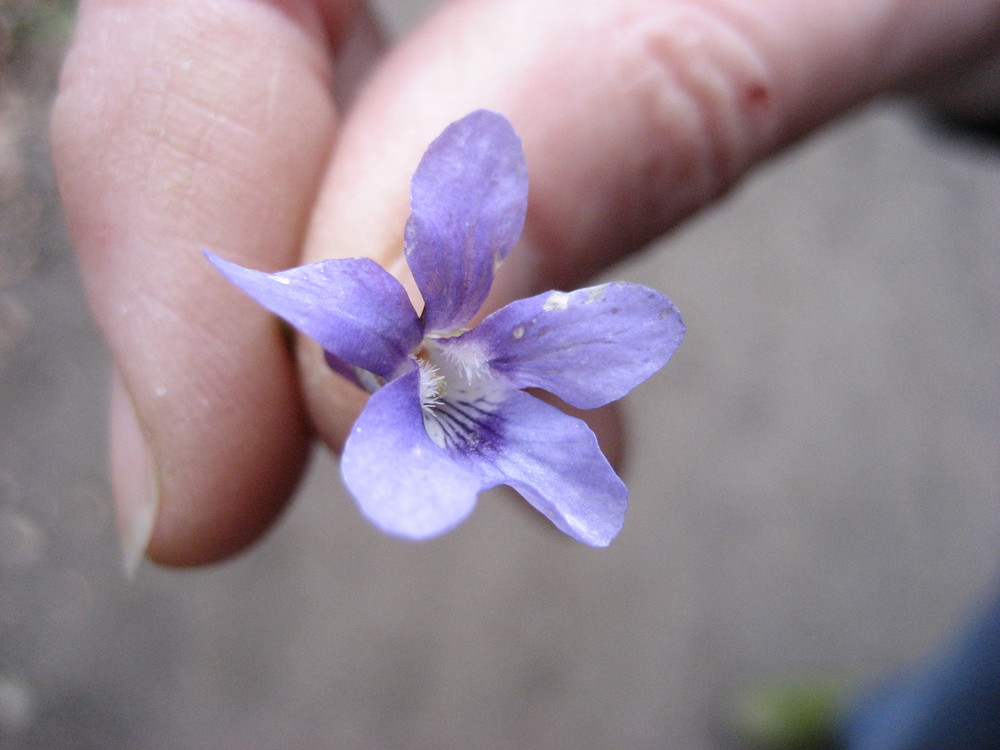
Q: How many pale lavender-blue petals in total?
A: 5